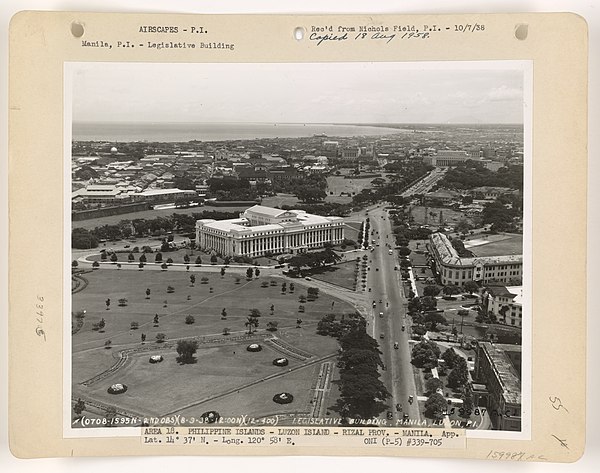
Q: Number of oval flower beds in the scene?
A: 6